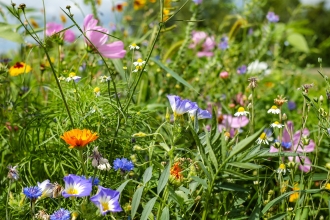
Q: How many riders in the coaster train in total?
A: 0